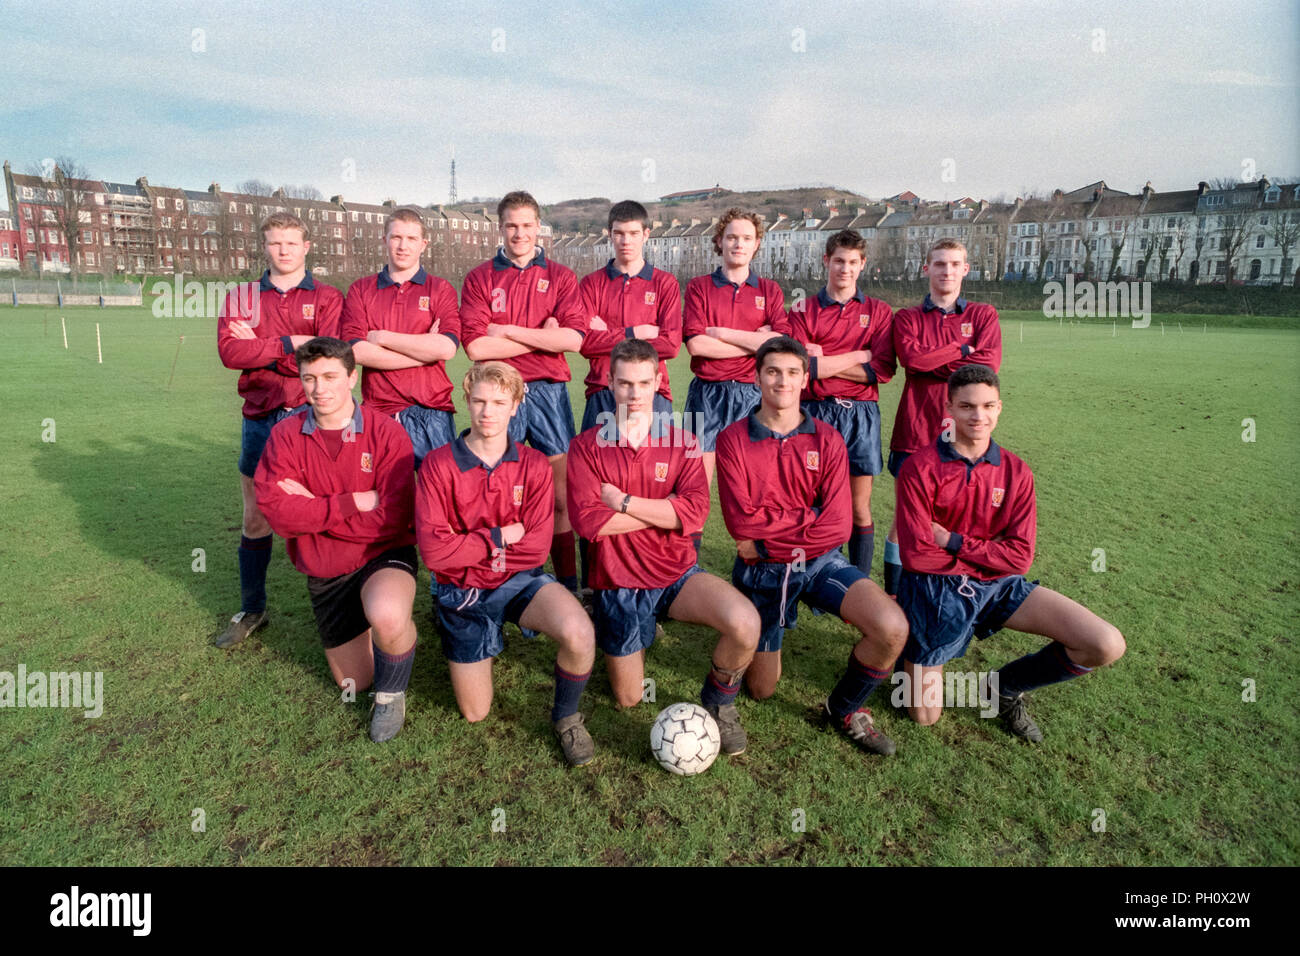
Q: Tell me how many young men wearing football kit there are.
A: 12